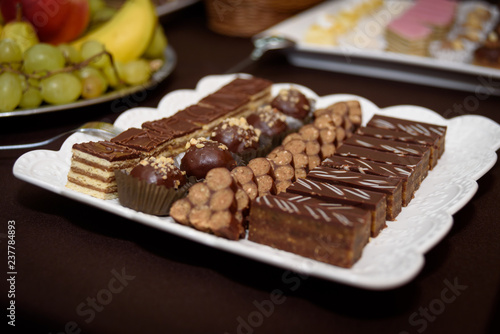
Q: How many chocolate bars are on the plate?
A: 8